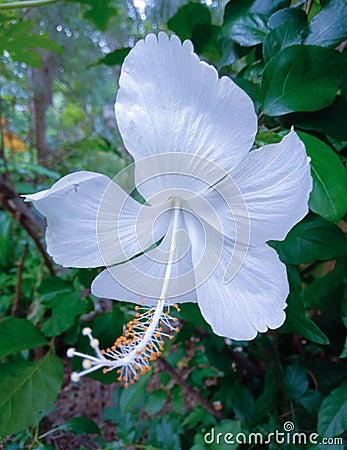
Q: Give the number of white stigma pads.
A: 5